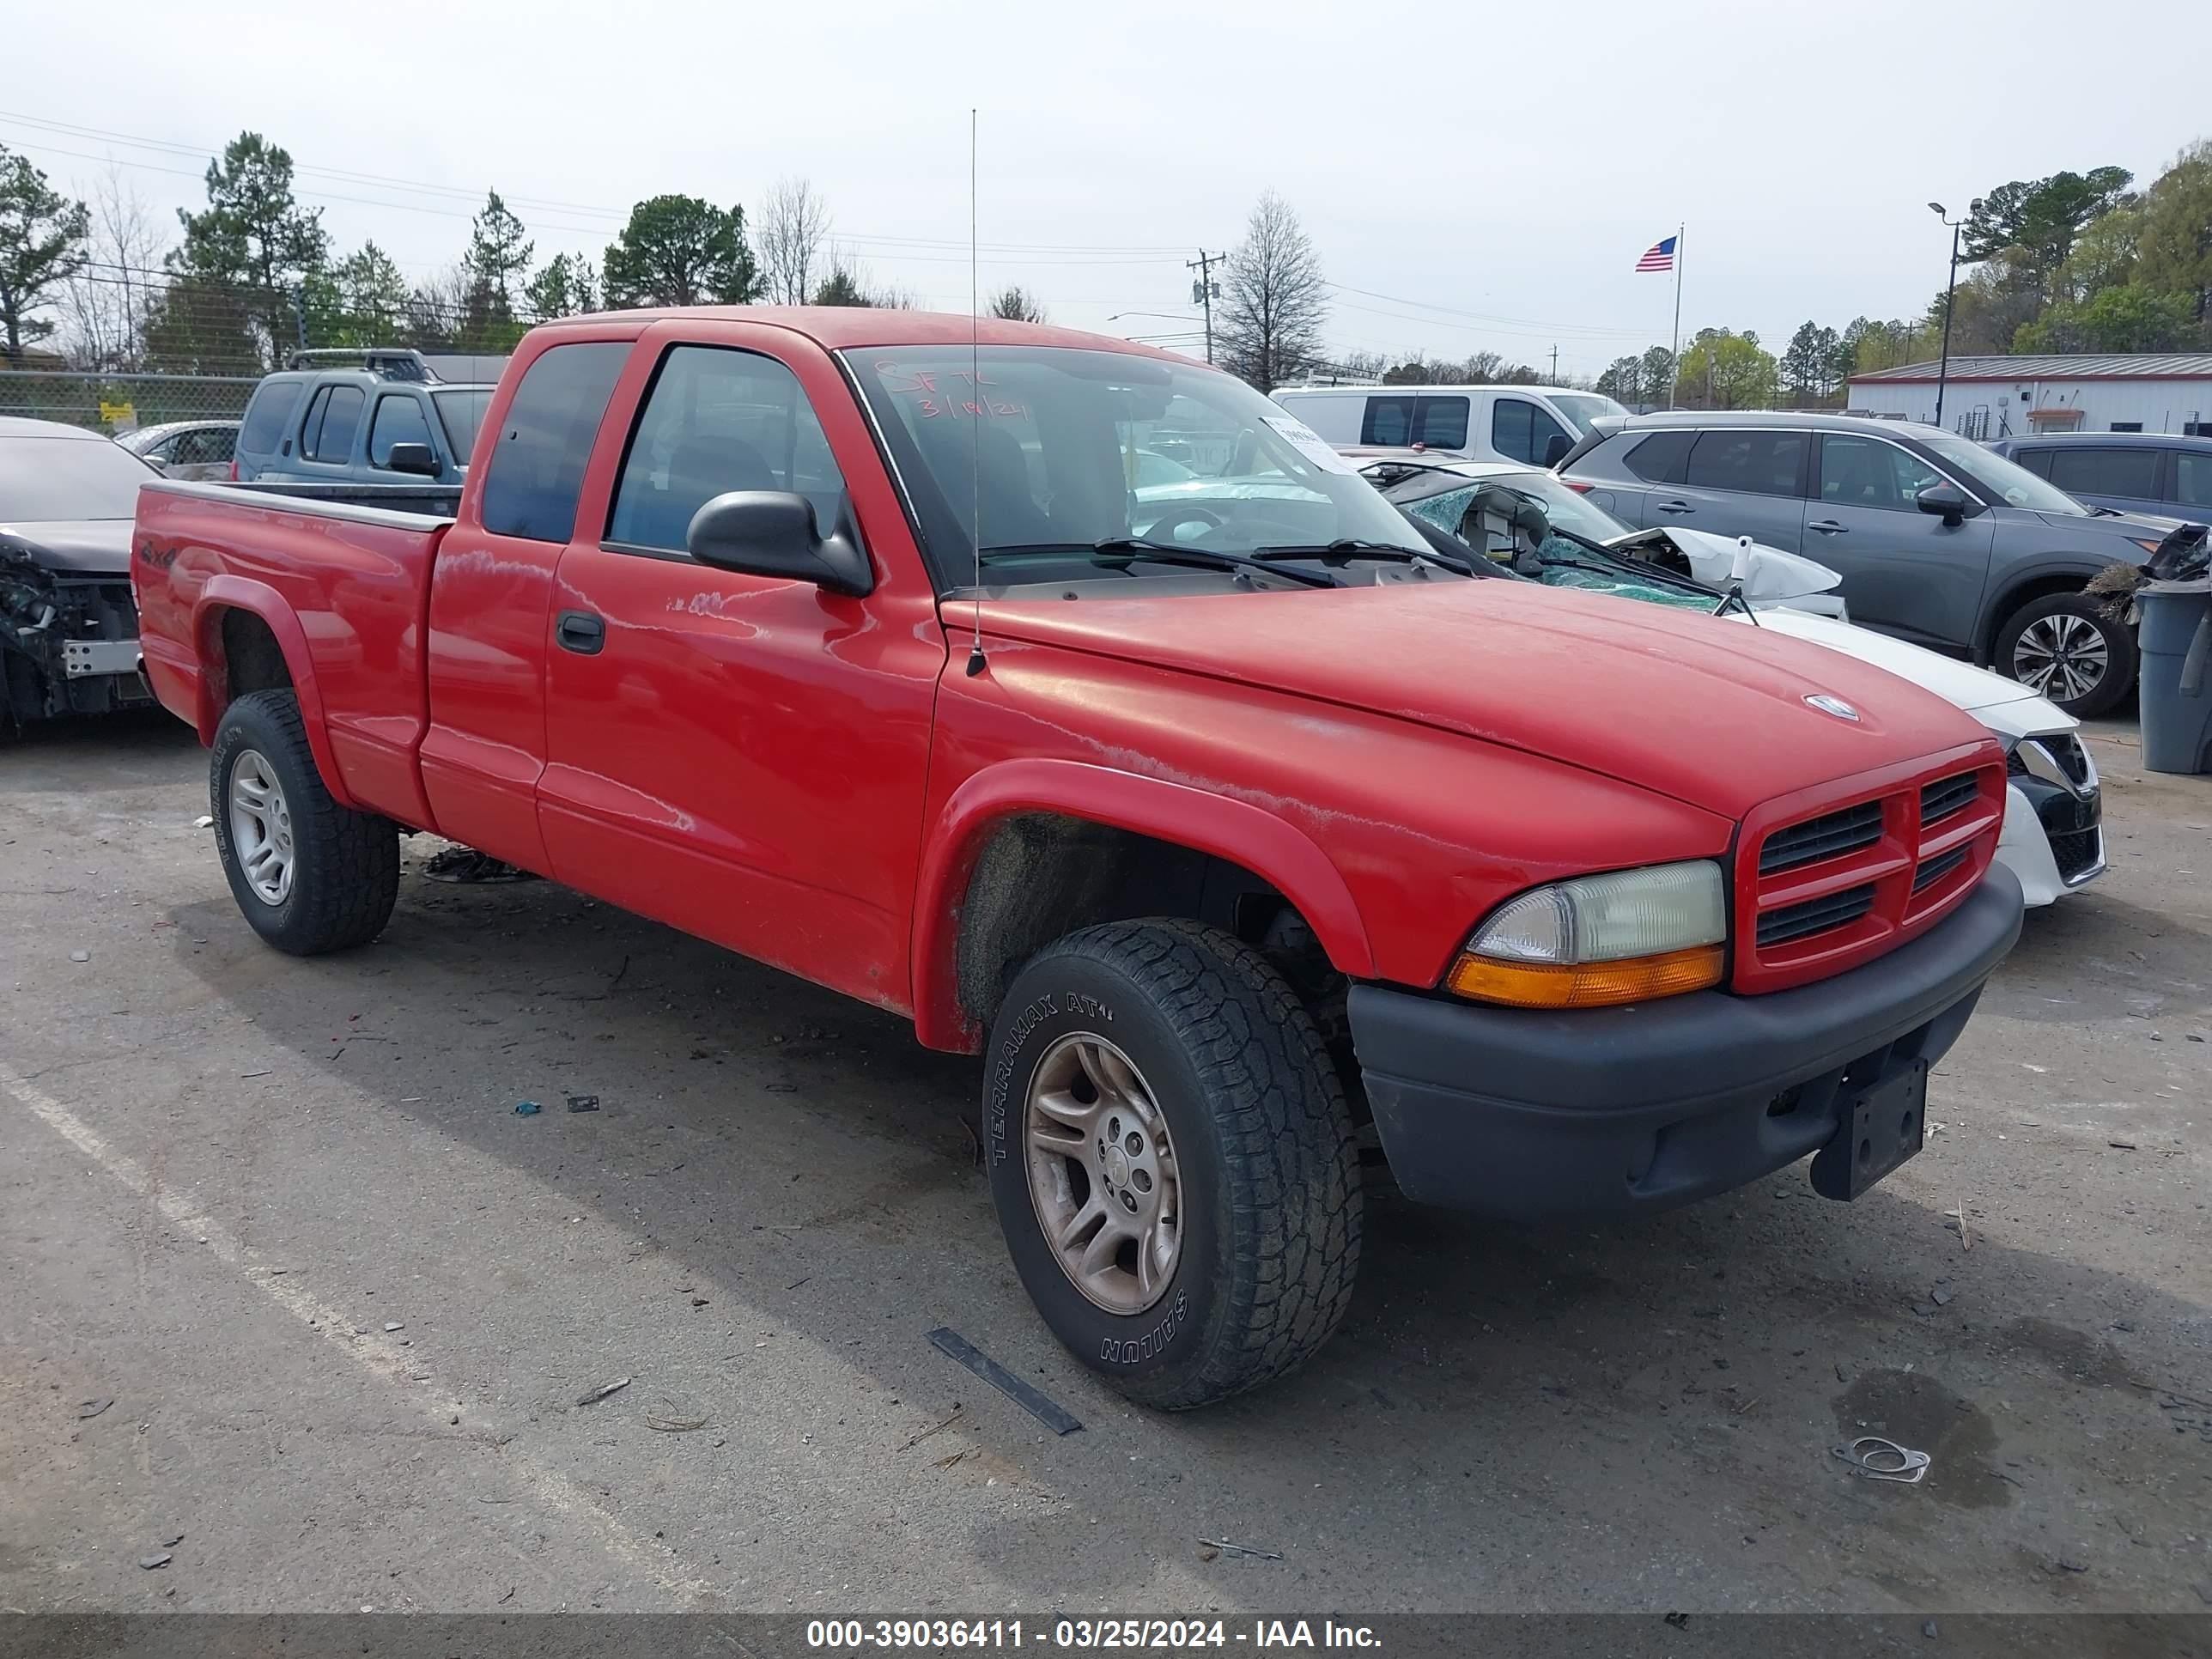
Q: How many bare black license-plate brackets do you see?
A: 1